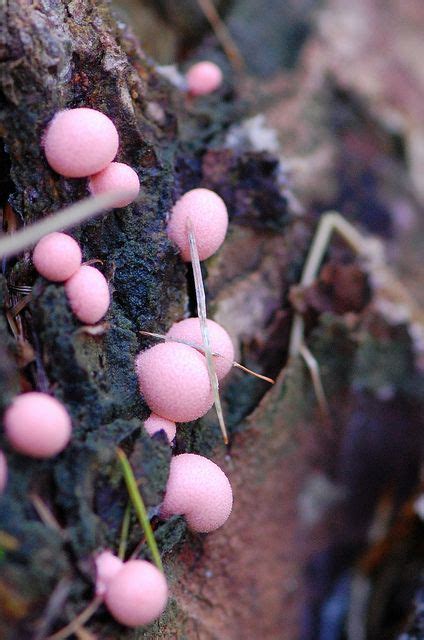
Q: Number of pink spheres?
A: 14